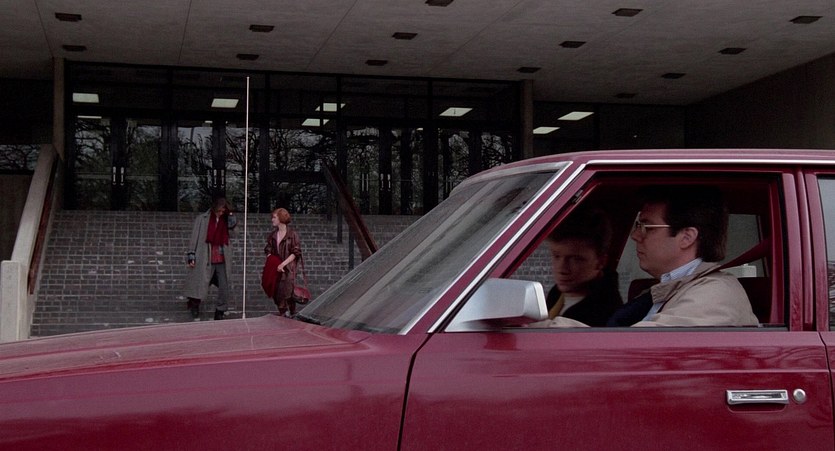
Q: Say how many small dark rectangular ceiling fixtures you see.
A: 14